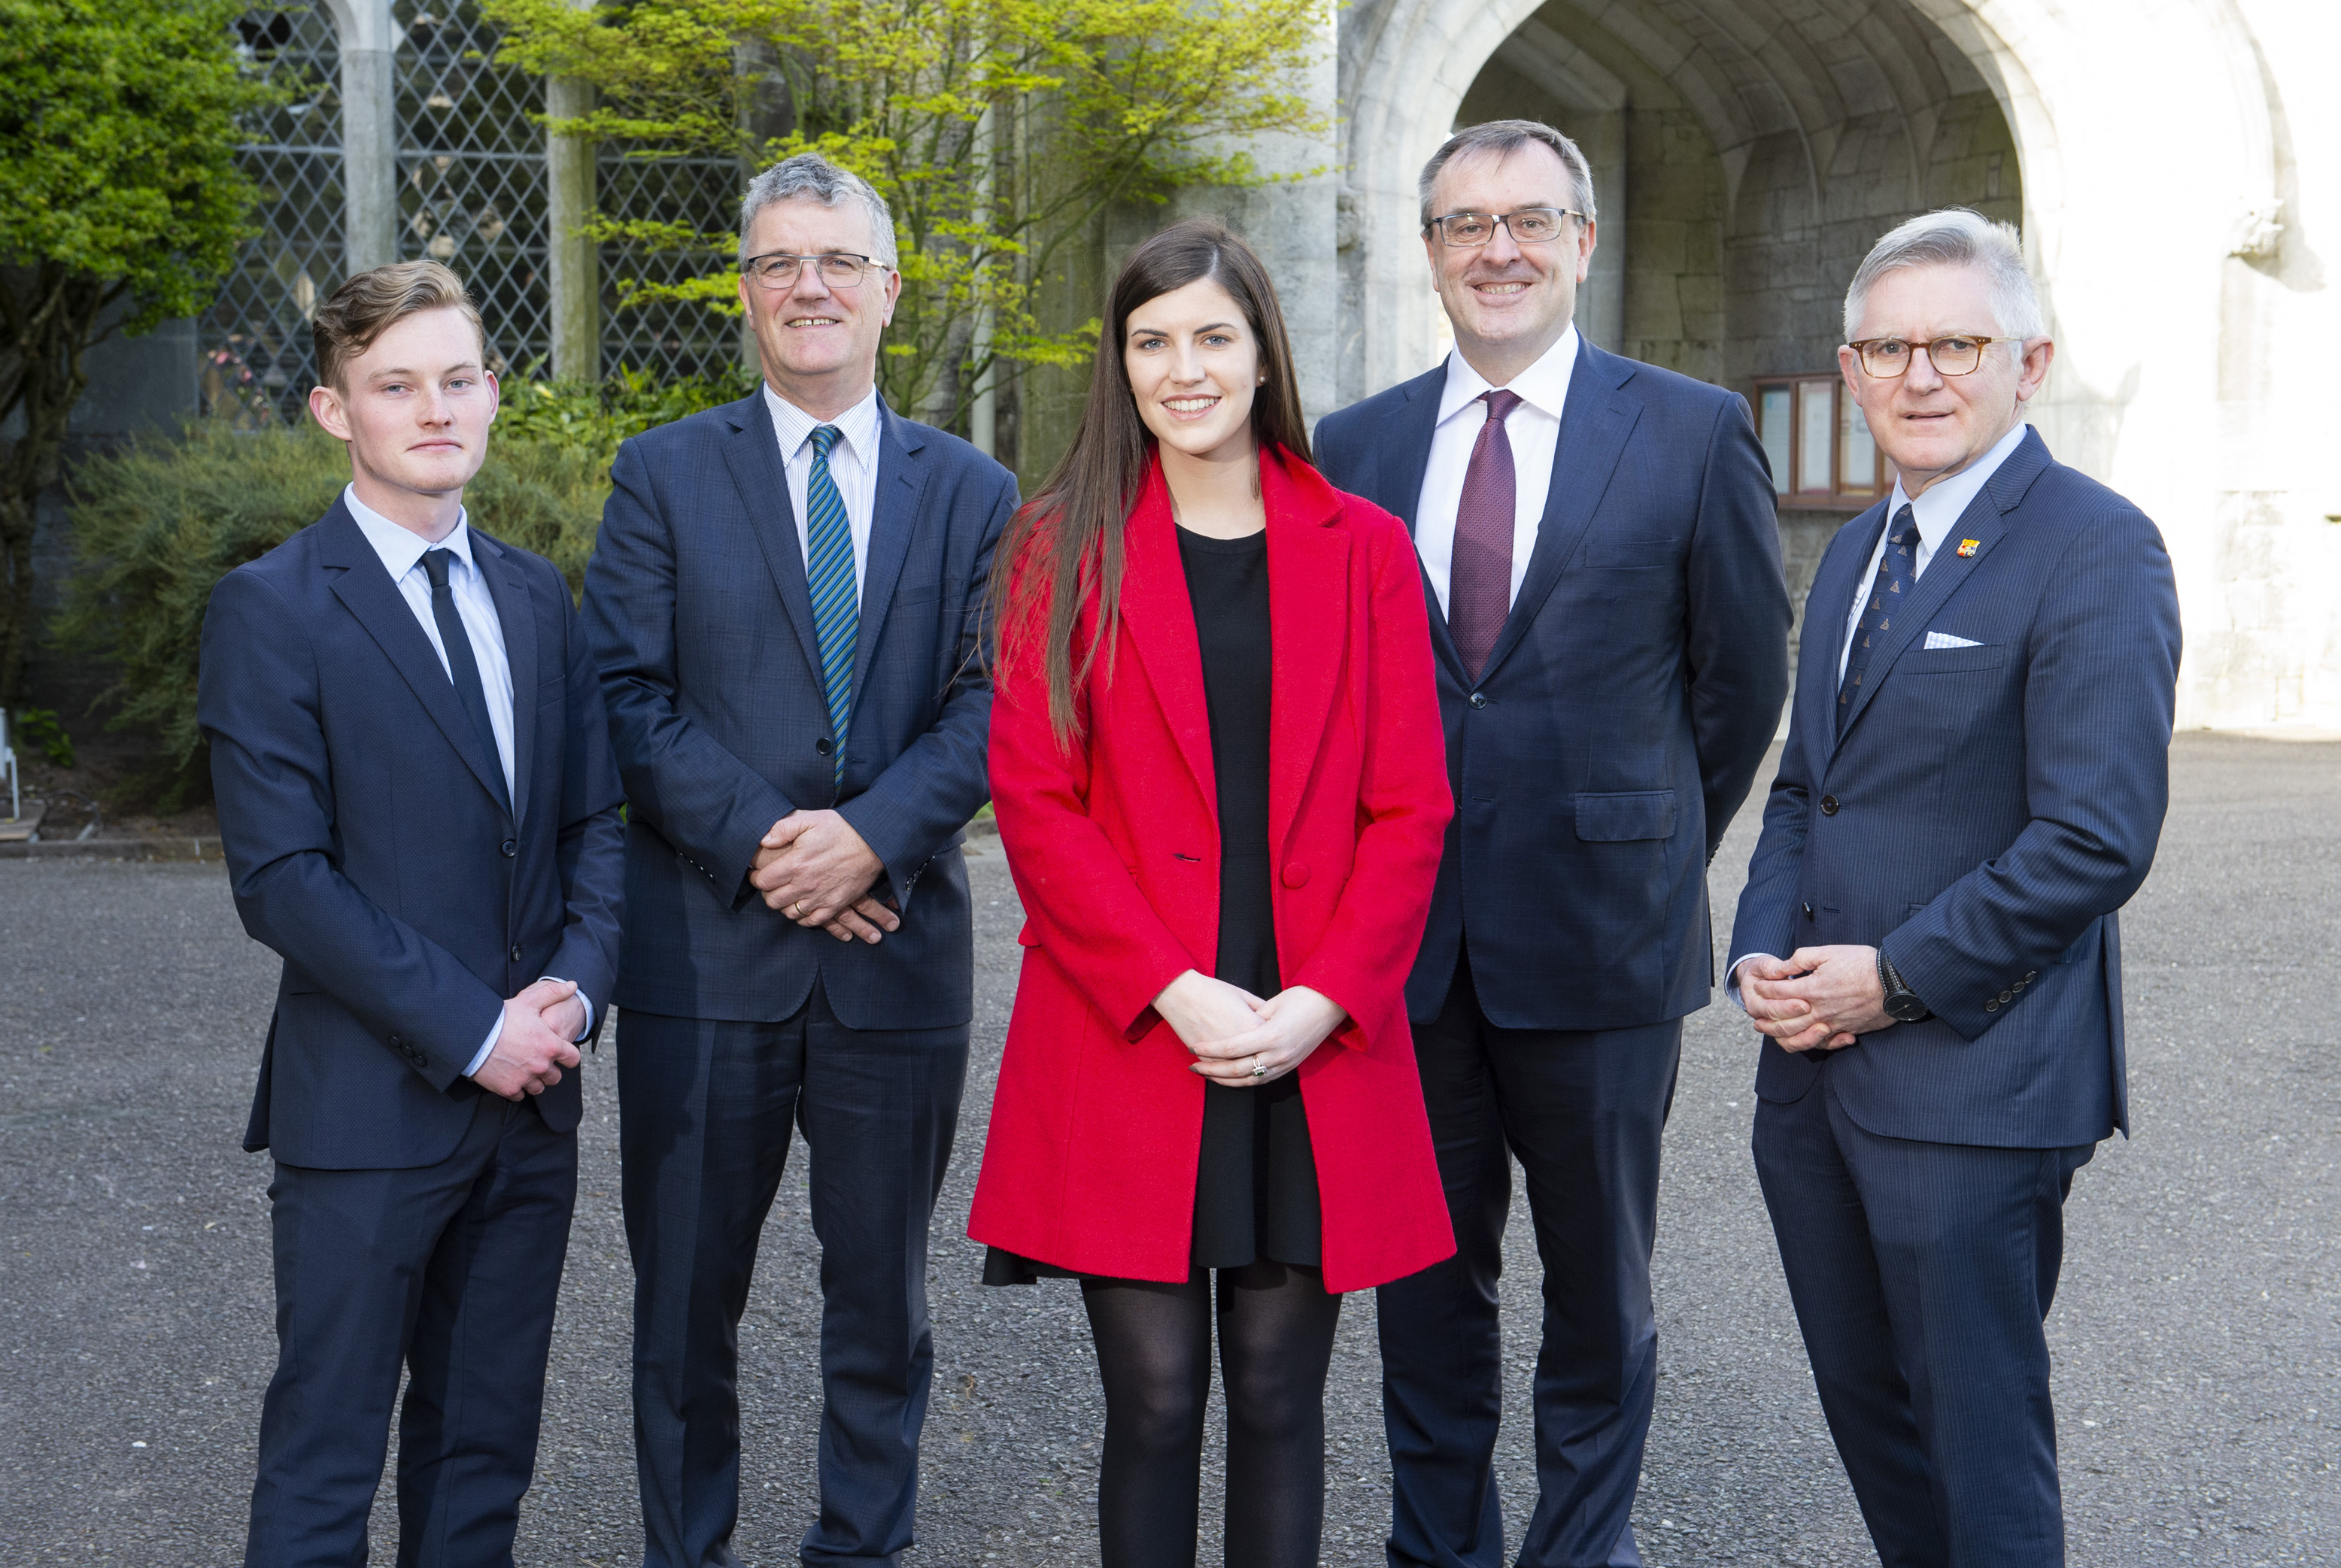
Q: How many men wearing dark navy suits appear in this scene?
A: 4